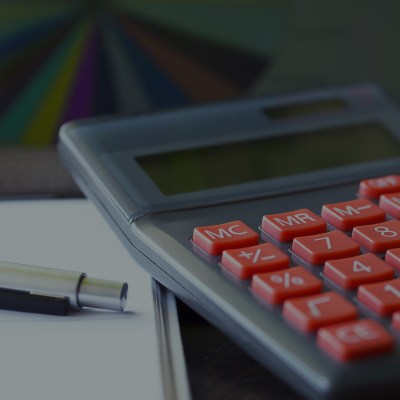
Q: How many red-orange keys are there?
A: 15